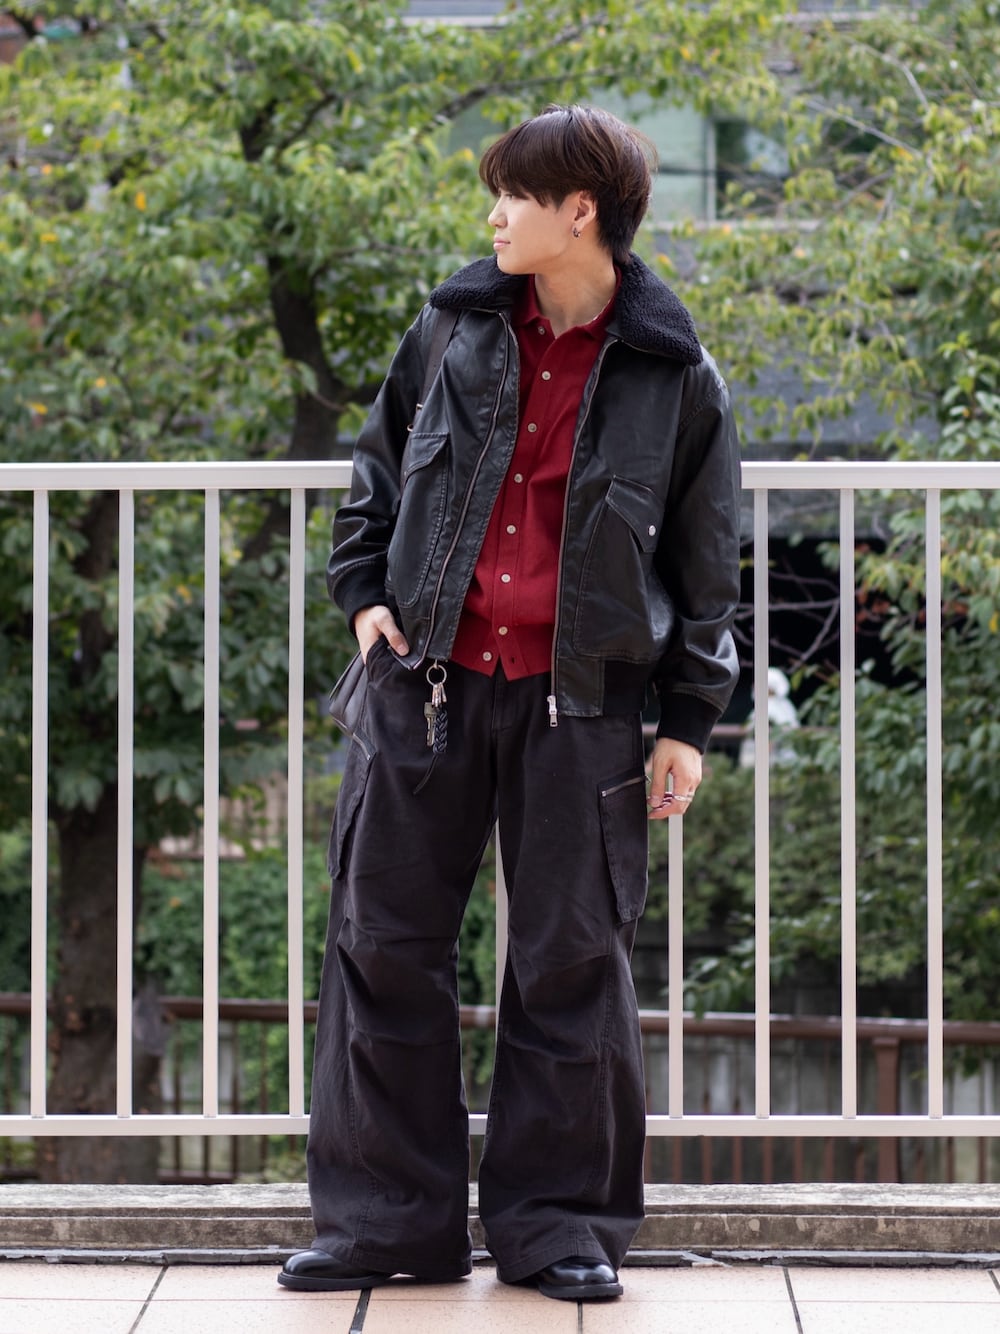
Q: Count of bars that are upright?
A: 9